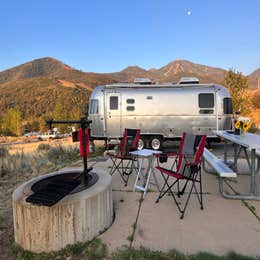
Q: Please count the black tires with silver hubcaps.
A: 2